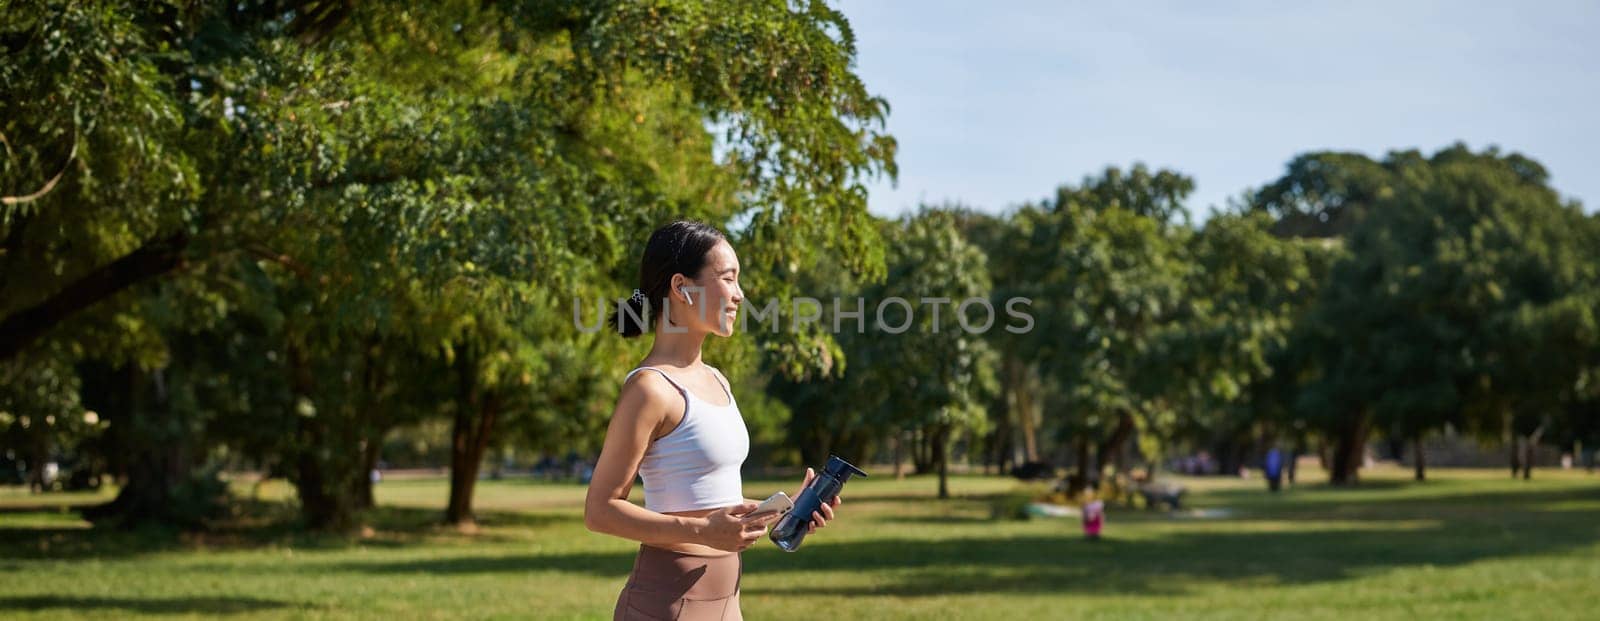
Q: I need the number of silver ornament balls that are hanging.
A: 0